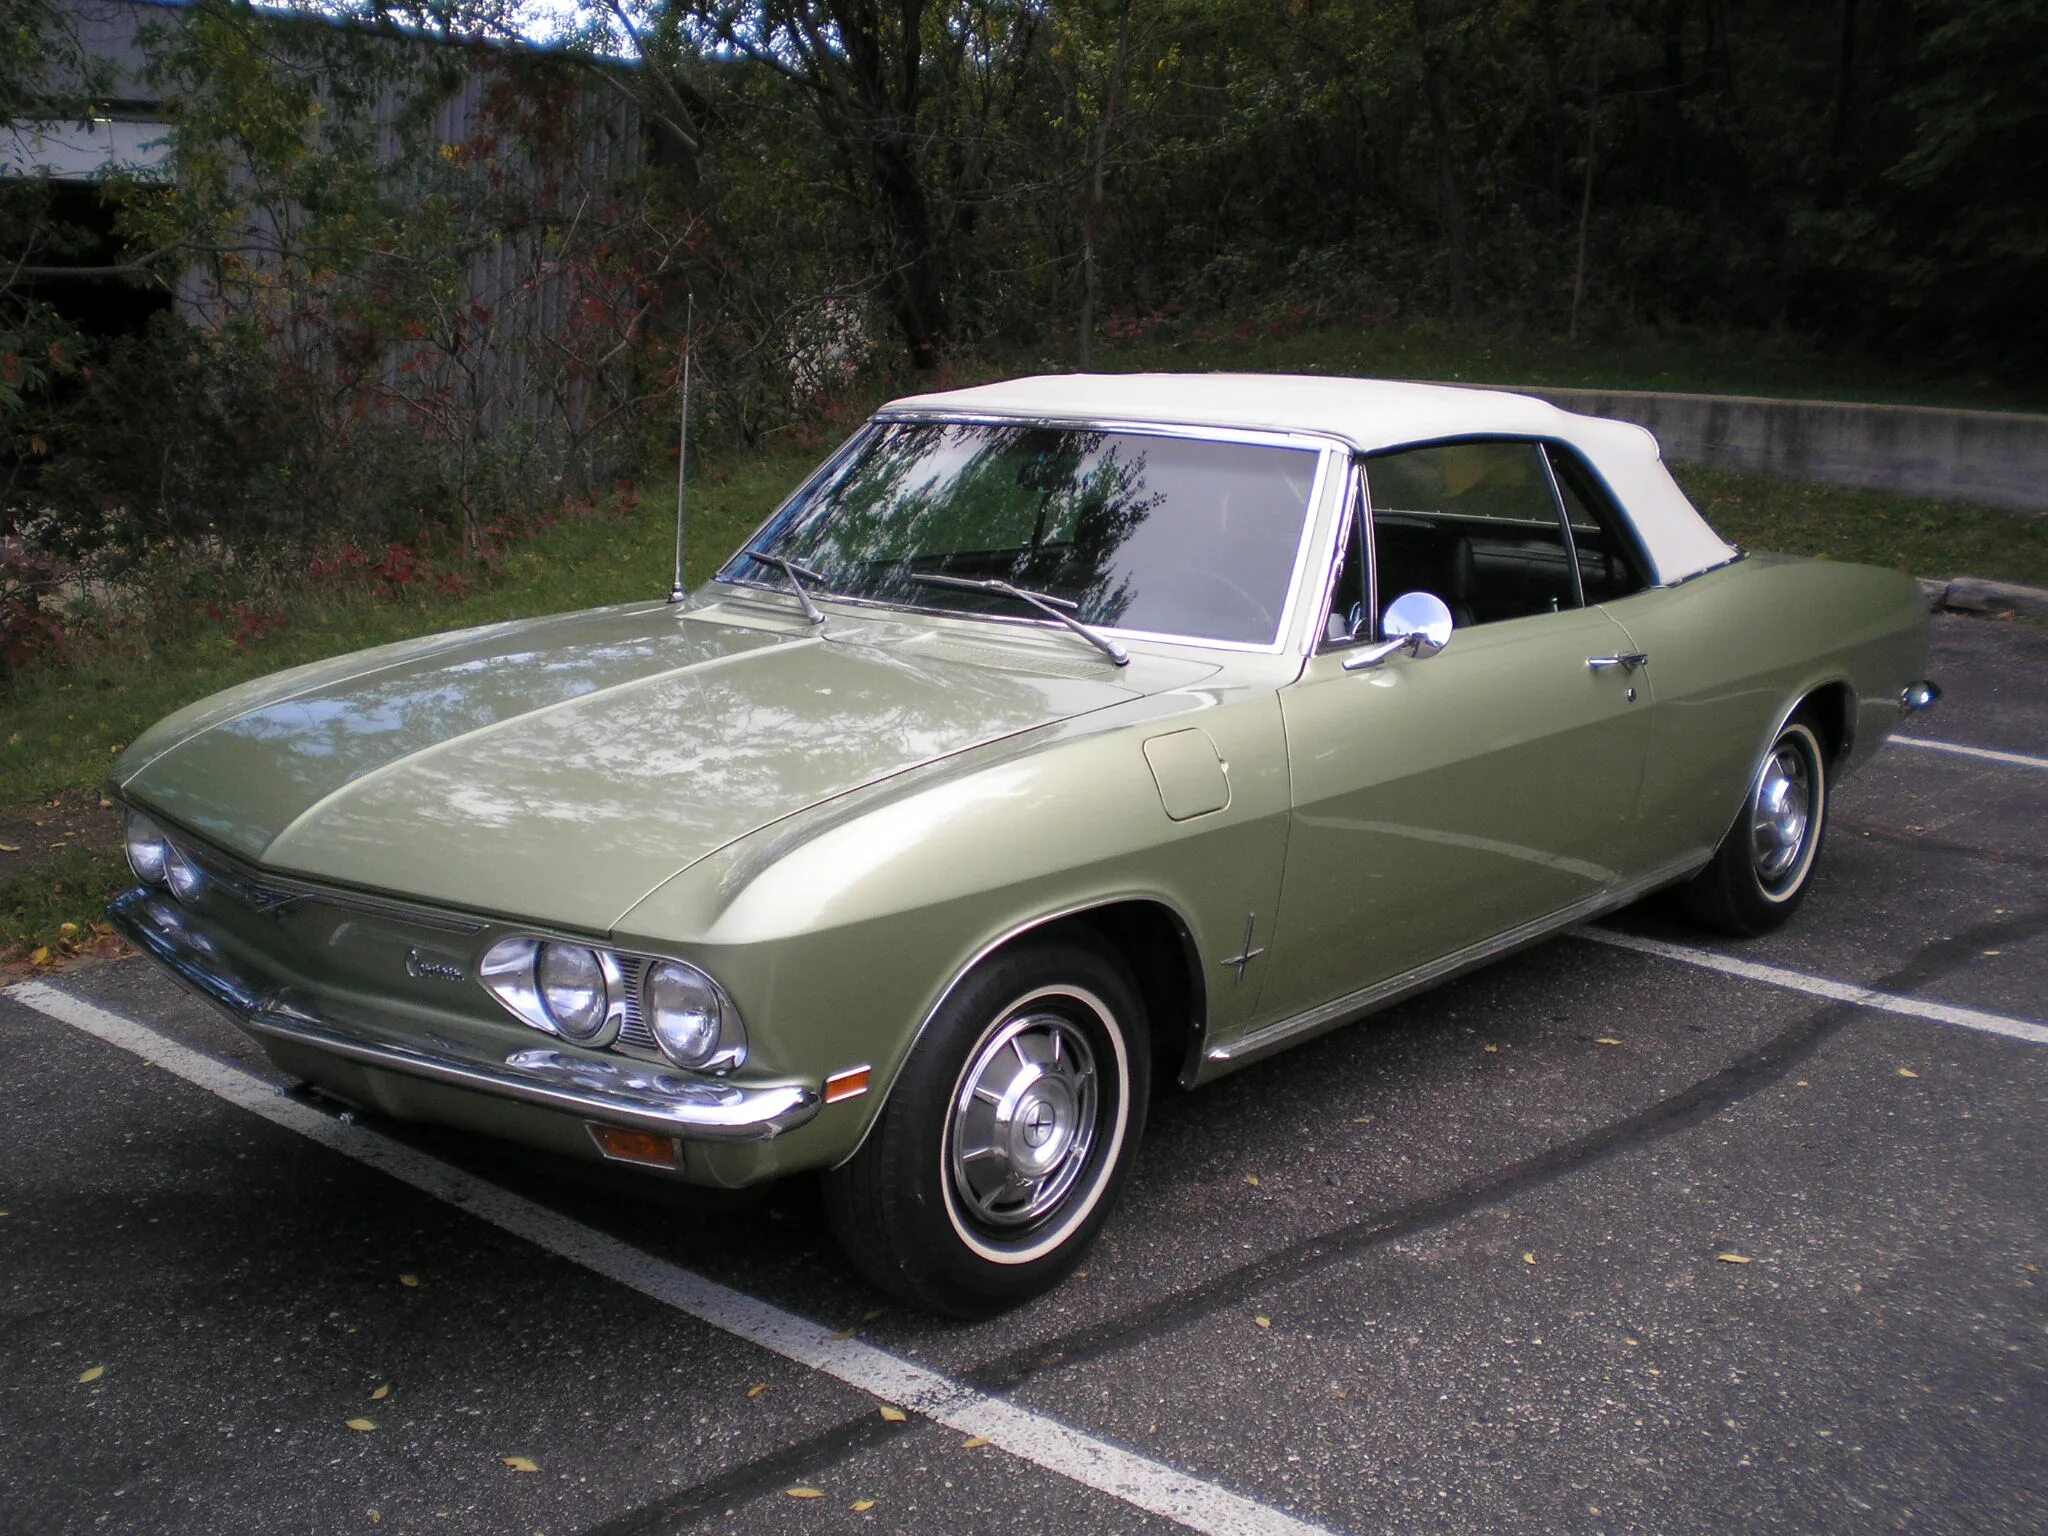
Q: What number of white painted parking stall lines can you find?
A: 3